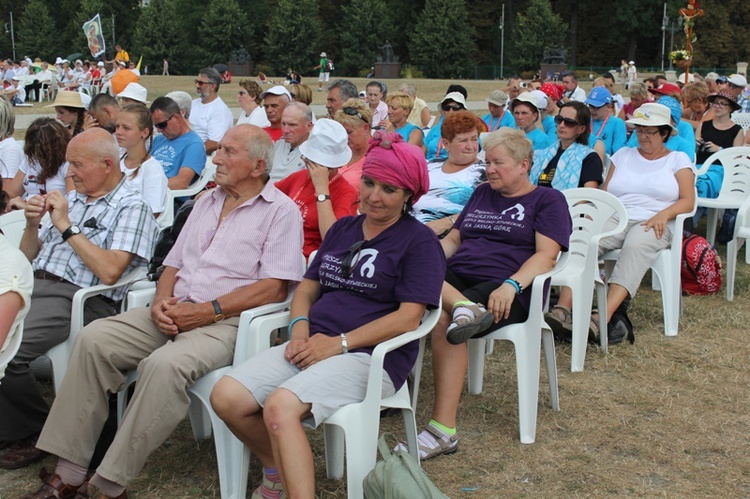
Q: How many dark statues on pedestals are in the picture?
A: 3